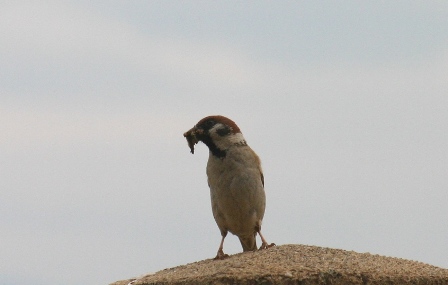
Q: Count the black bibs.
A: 1